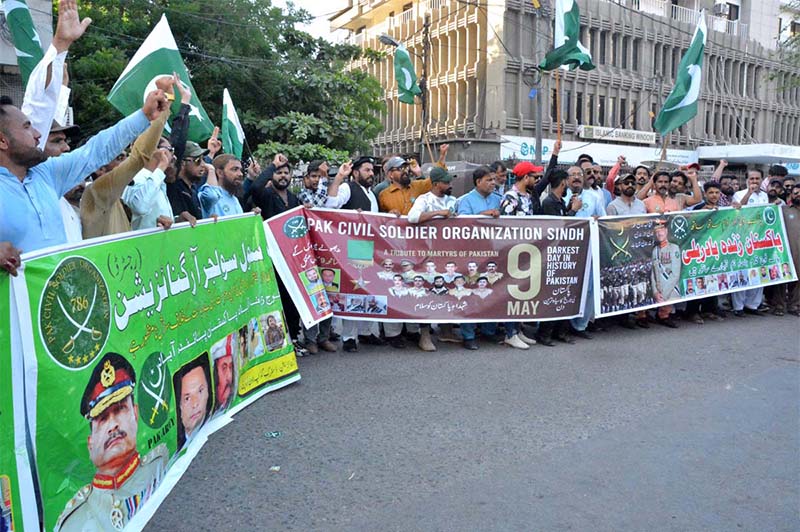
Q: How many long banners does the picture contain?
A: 3